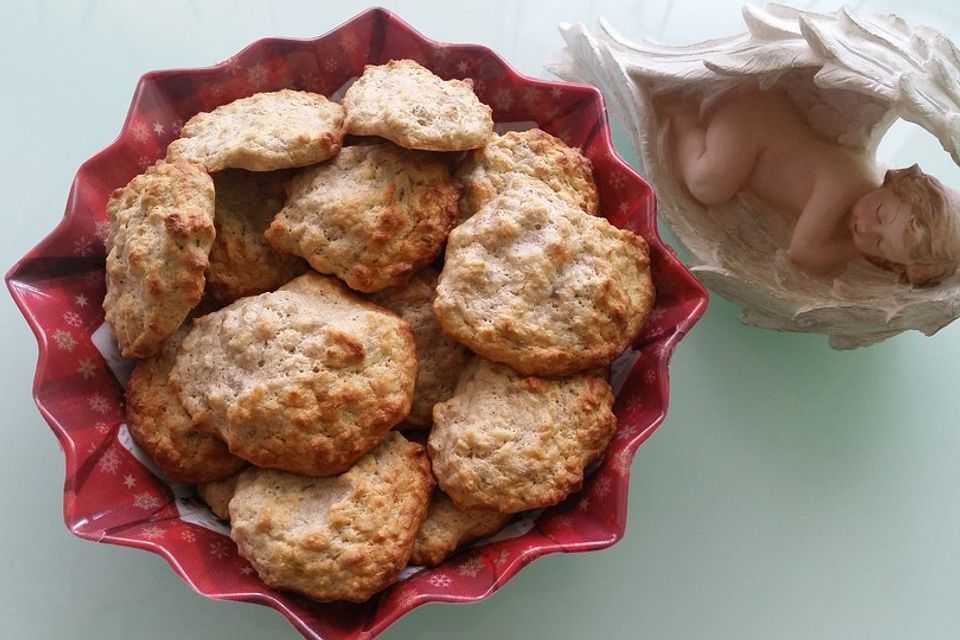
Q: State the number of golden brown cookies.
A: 14